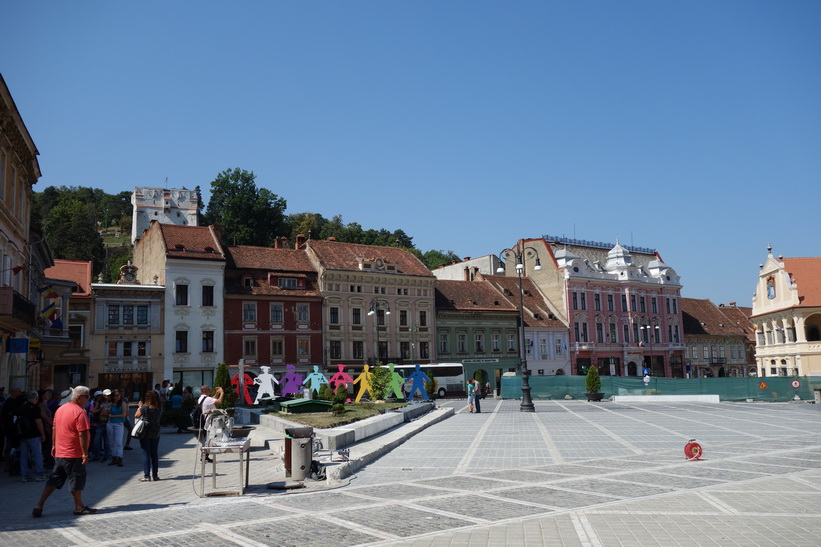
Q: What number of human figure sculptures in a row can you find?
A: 8